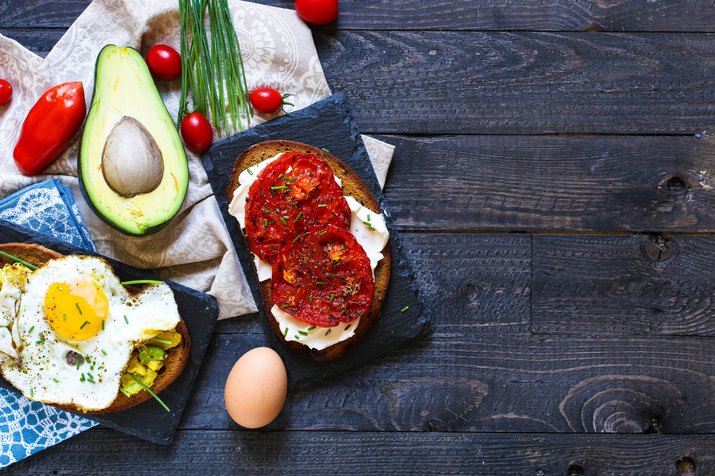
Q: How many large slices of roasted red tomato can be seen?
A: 2